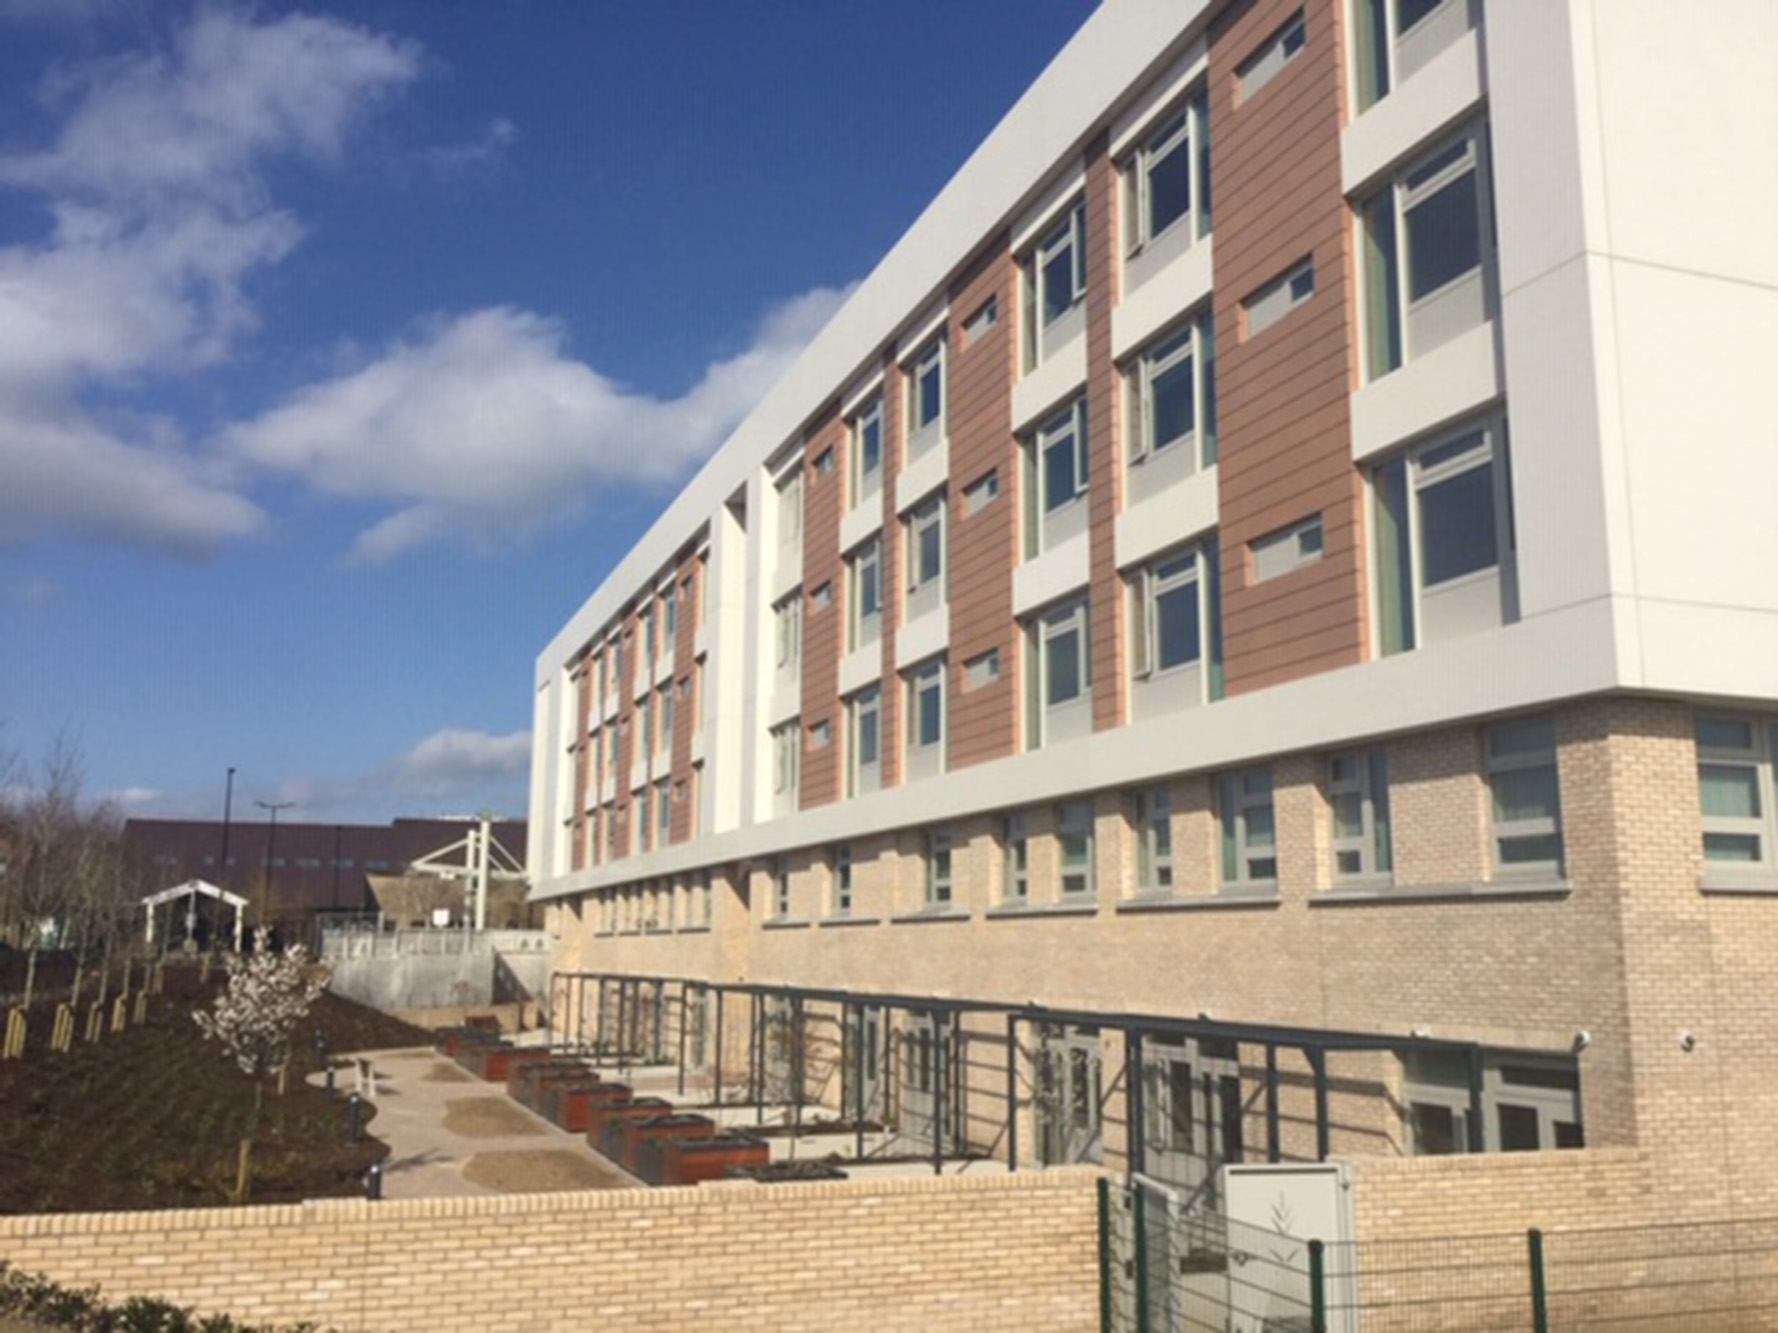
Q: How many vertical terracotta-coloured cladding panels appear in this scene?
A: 10